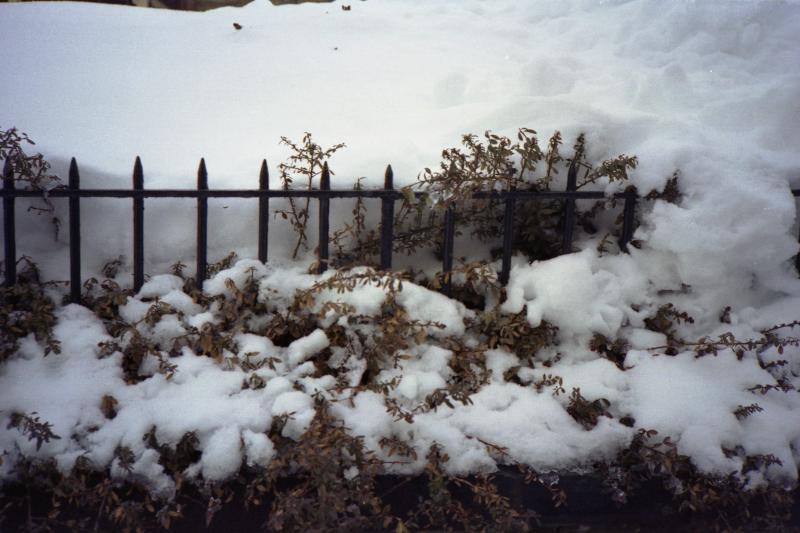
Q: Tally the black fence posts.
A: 11